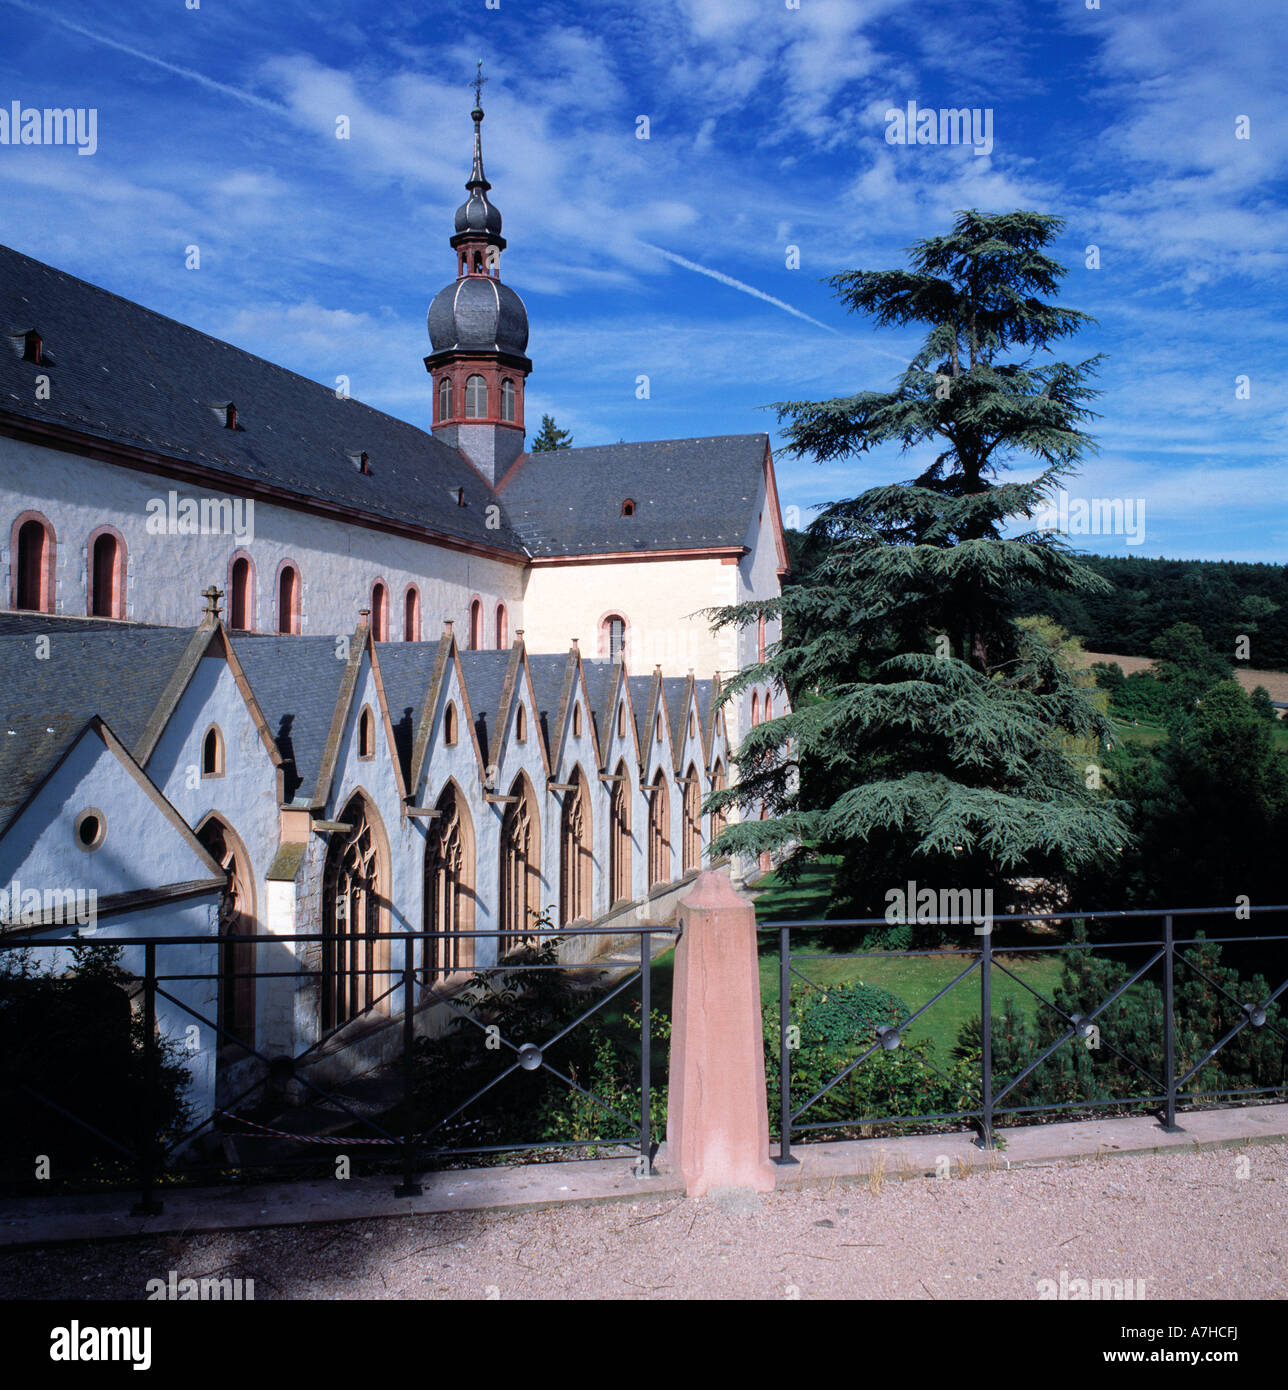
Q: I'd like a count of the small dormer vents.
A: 5